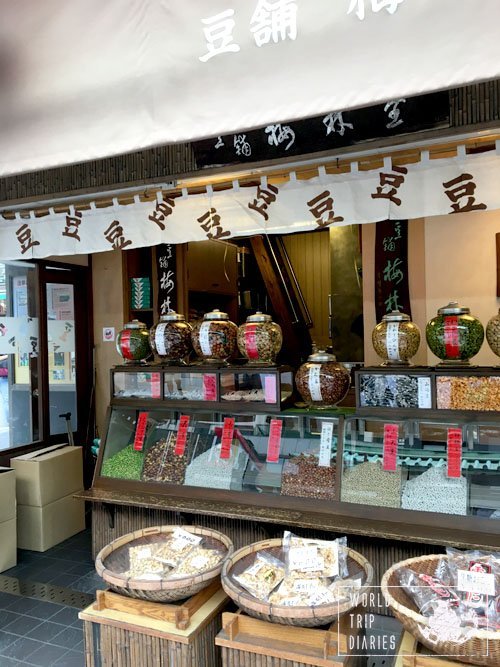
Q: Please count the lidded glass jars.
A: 8